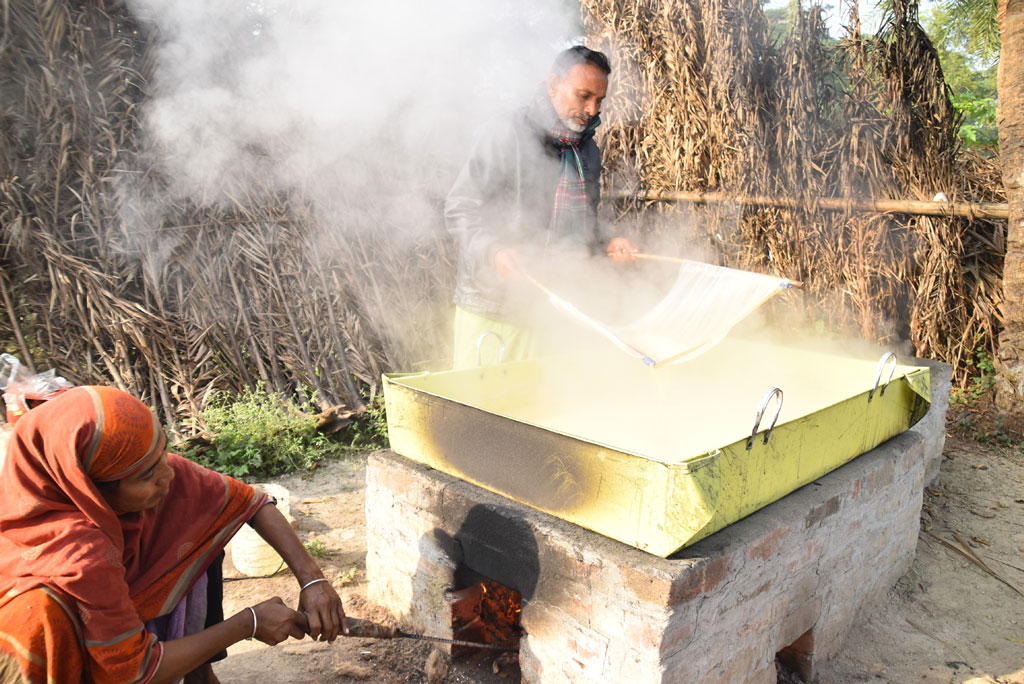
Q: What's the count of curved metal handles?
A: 3